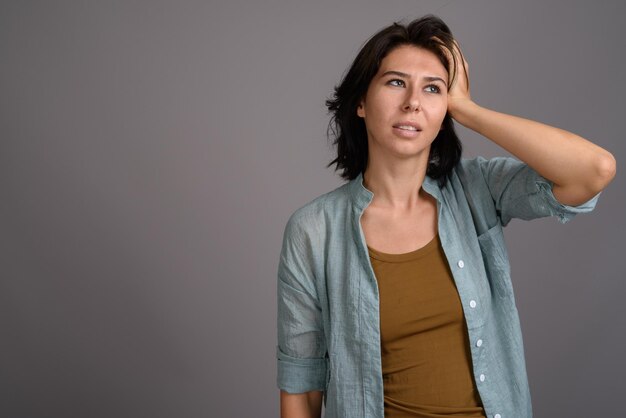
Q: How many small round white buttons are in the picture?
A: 5